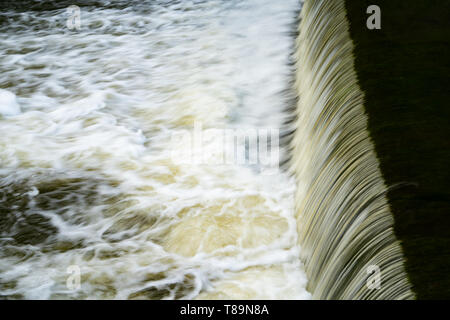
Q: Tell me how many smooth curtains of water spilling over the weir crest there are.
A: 1